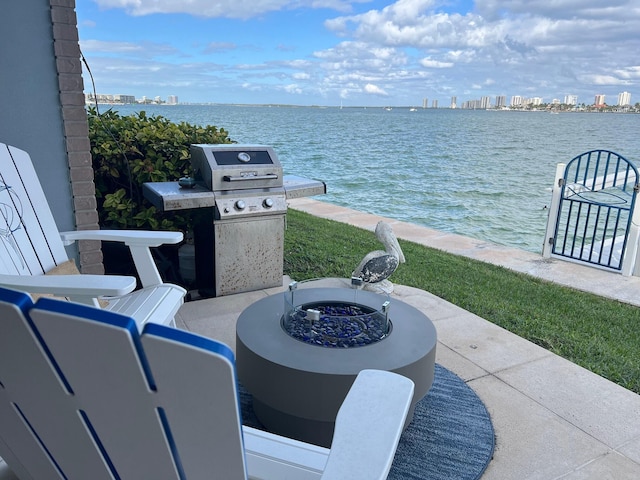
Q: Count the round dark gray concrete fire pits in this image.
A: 1